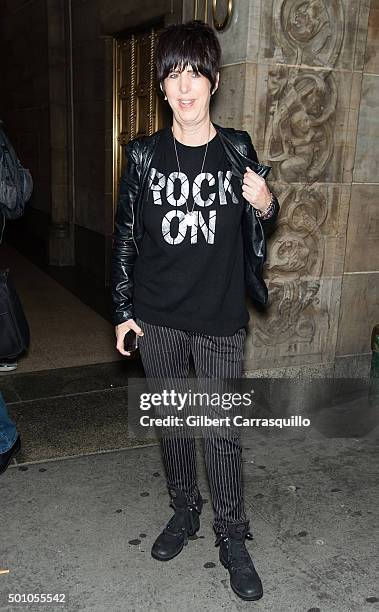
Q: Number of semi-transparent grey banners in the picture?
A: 1